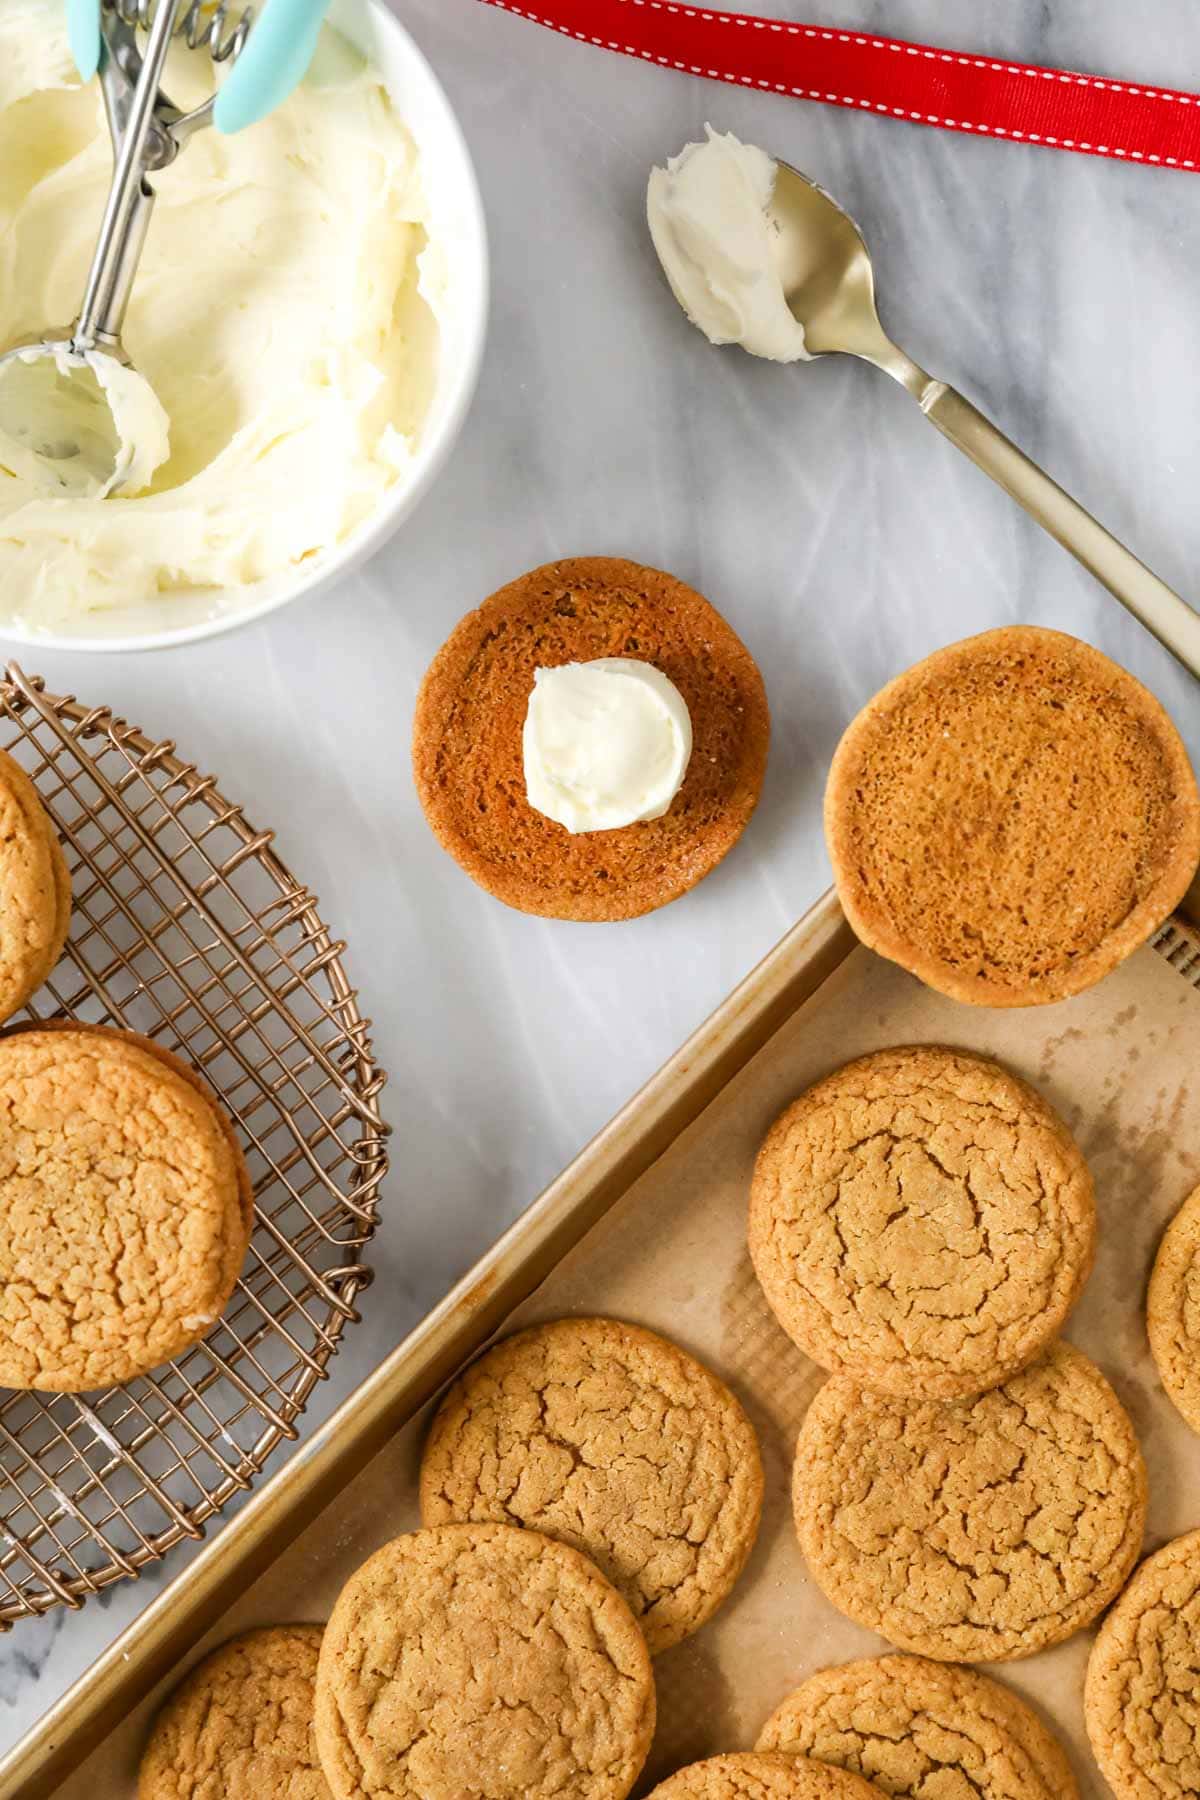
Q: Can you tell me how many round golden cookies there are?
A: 13